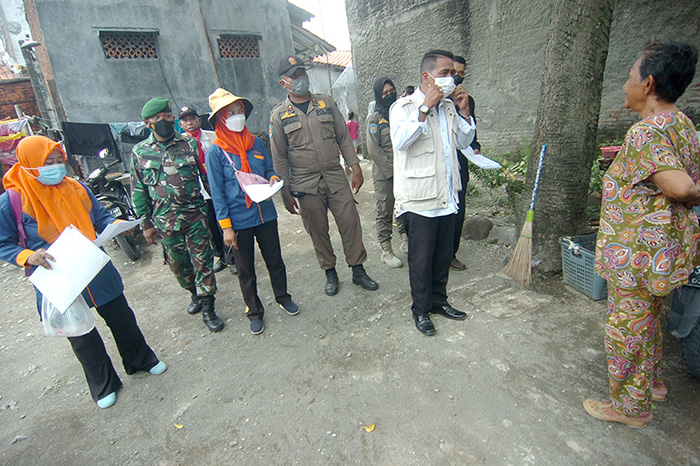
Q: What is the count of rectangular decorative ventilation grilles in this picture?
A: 2